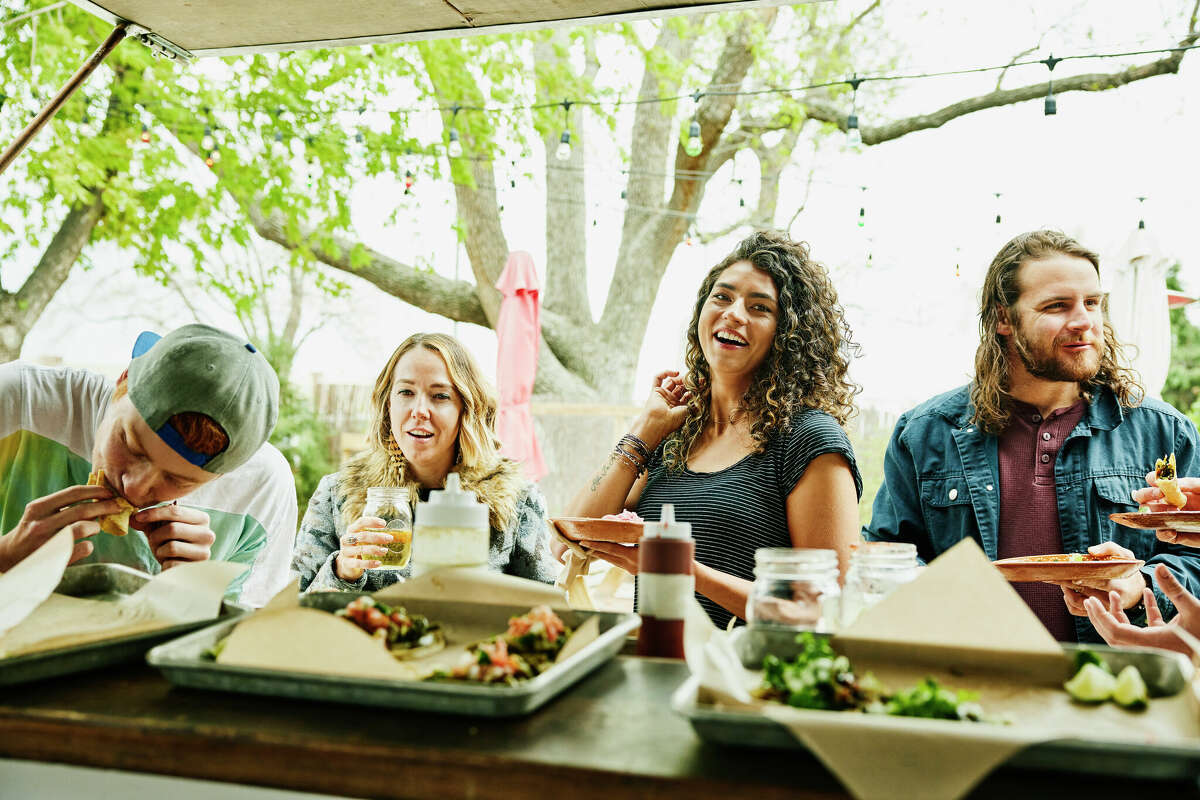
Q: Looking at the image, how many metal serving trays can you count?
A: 3